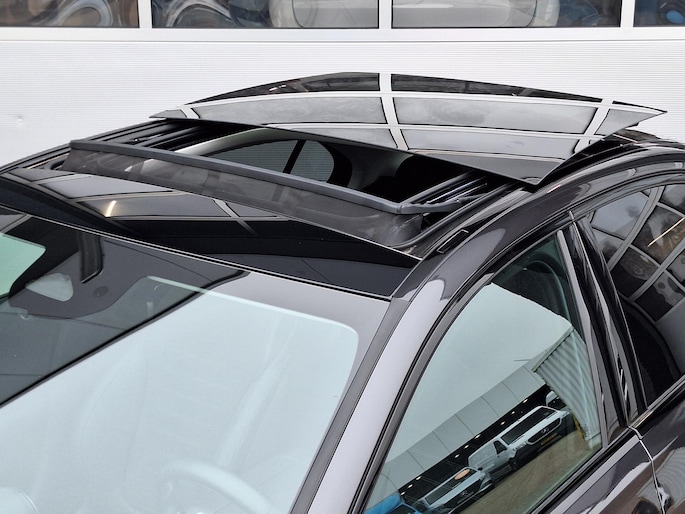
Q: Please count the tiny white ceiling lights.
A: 9